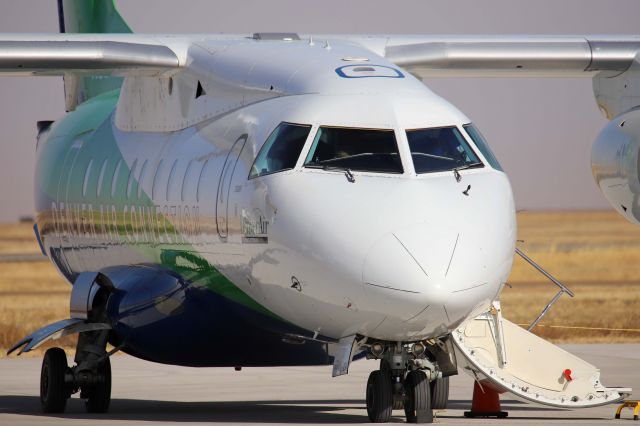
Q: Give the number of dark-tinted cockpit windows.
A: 4